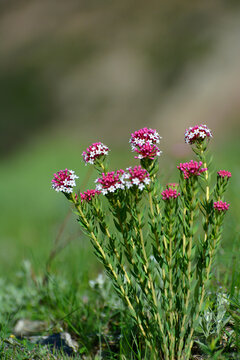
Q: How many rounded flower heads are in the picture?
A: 12